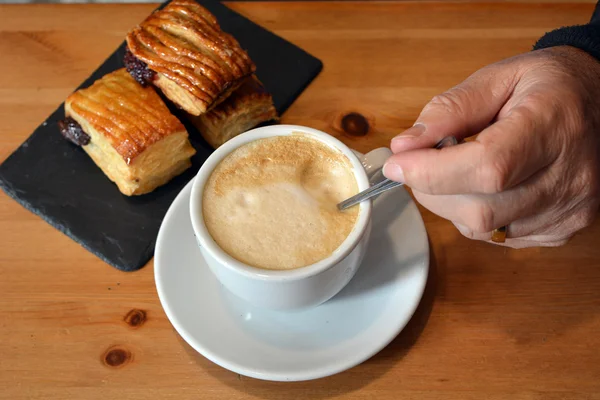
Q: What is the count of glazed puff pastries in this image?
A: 3